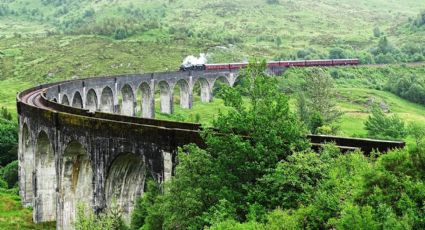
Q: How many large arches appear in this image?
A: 4